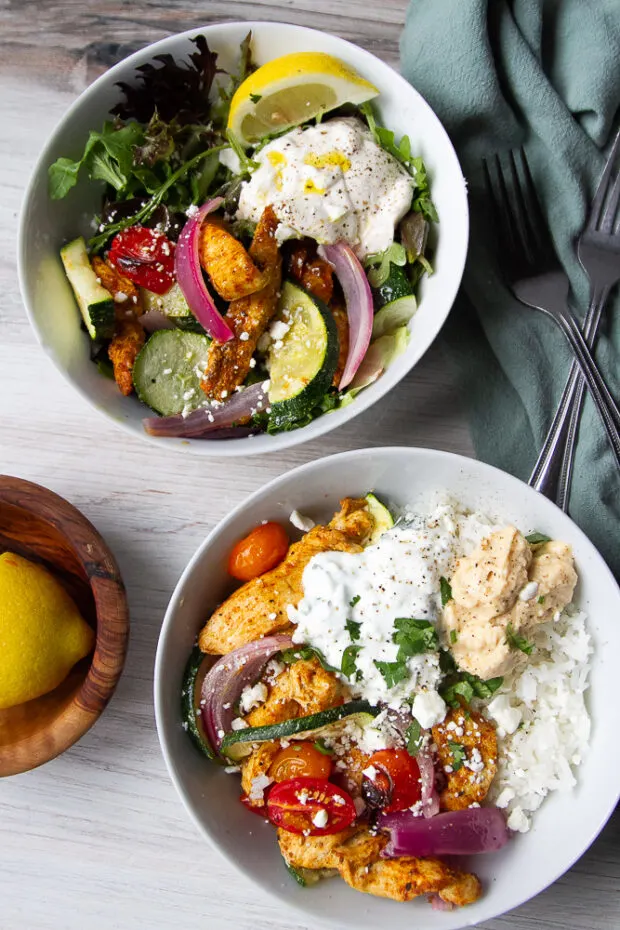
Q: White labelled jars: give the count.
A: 0